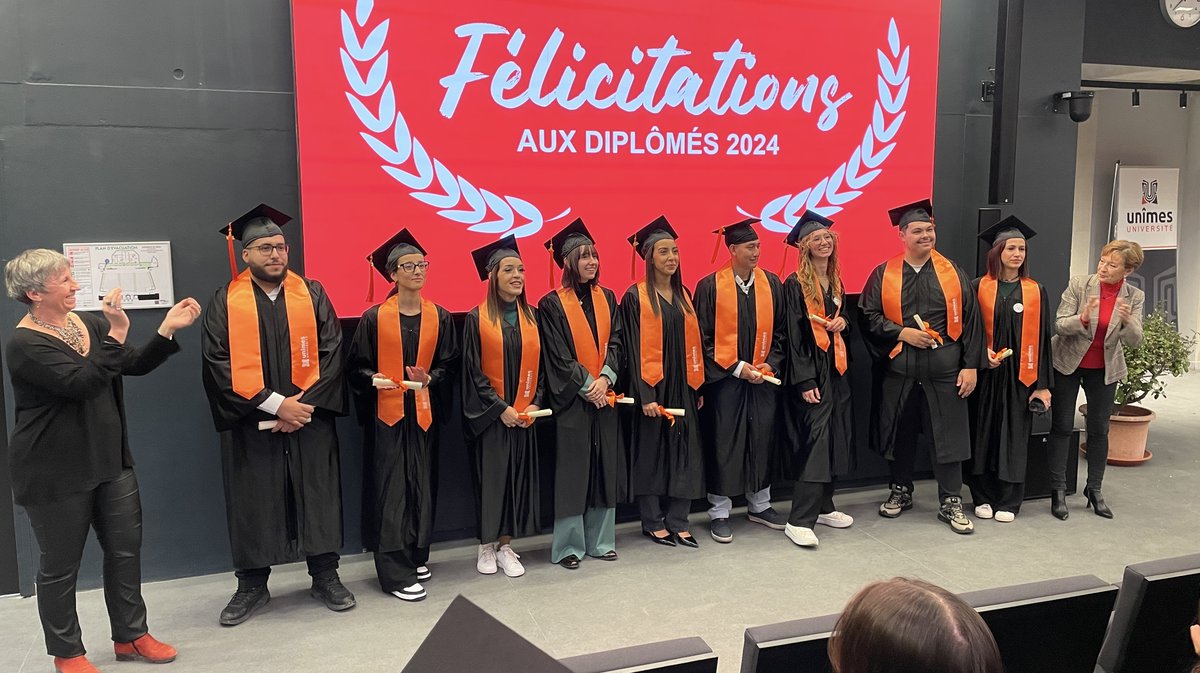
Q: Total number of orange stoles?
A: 9